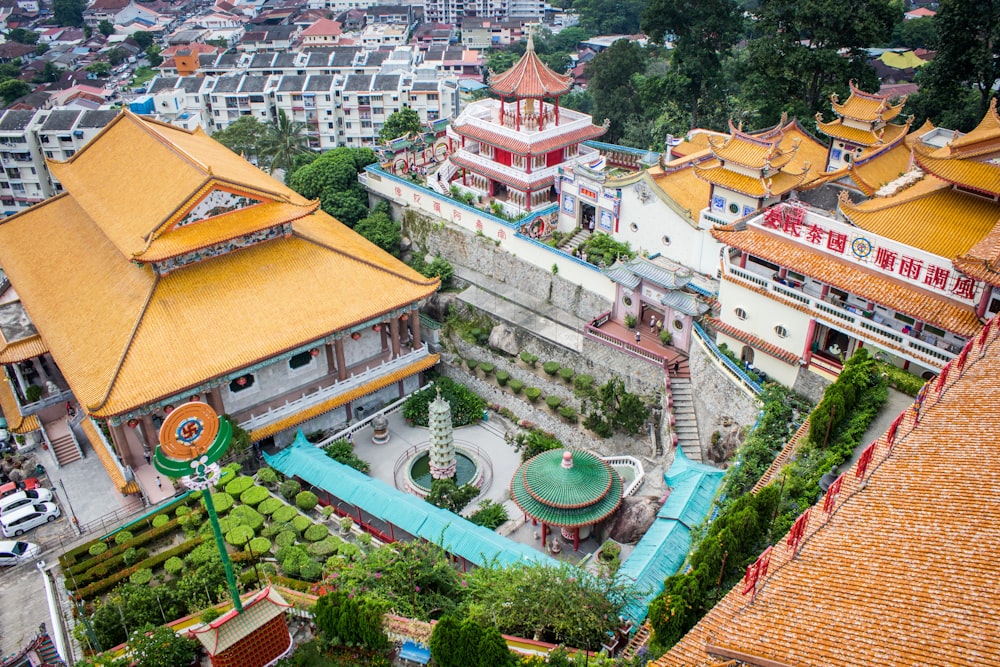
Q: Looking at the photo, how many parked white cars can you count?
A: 3